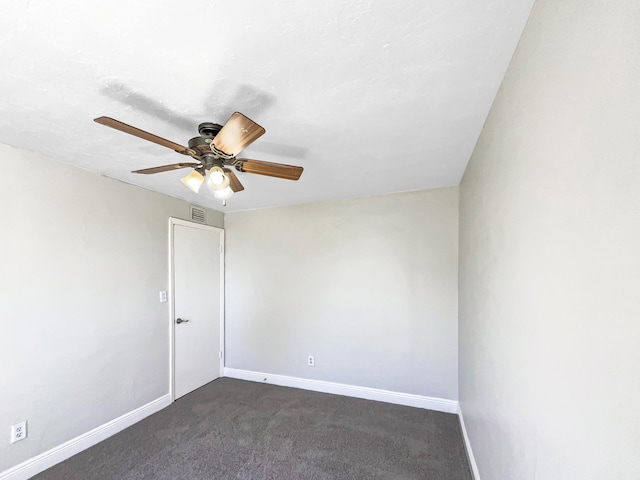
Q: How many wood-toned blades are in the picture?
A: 5